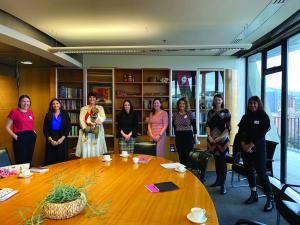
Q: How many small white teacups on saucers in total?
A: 5